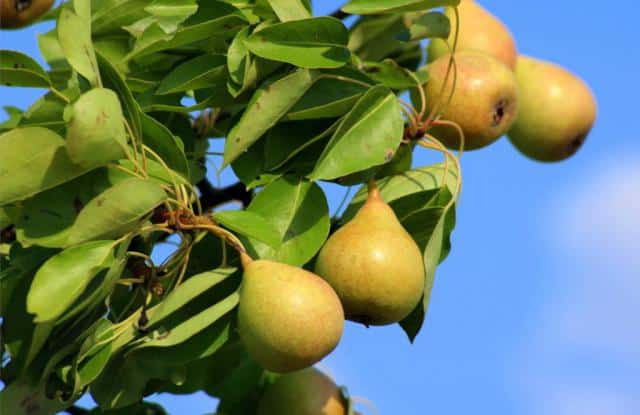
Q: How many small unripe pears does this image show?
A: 0